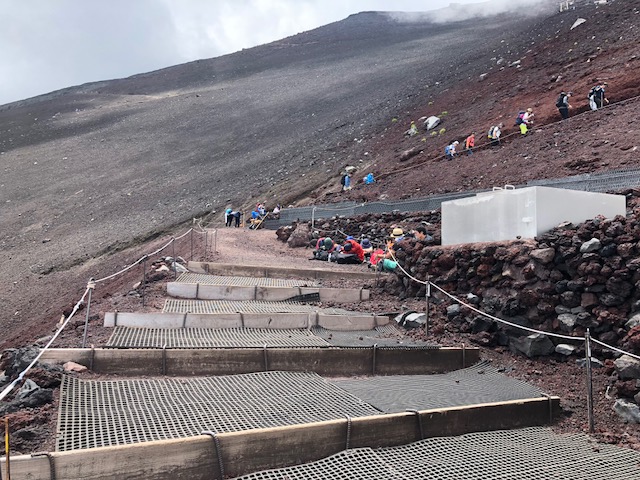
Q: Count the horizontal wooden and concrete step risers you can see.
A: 5